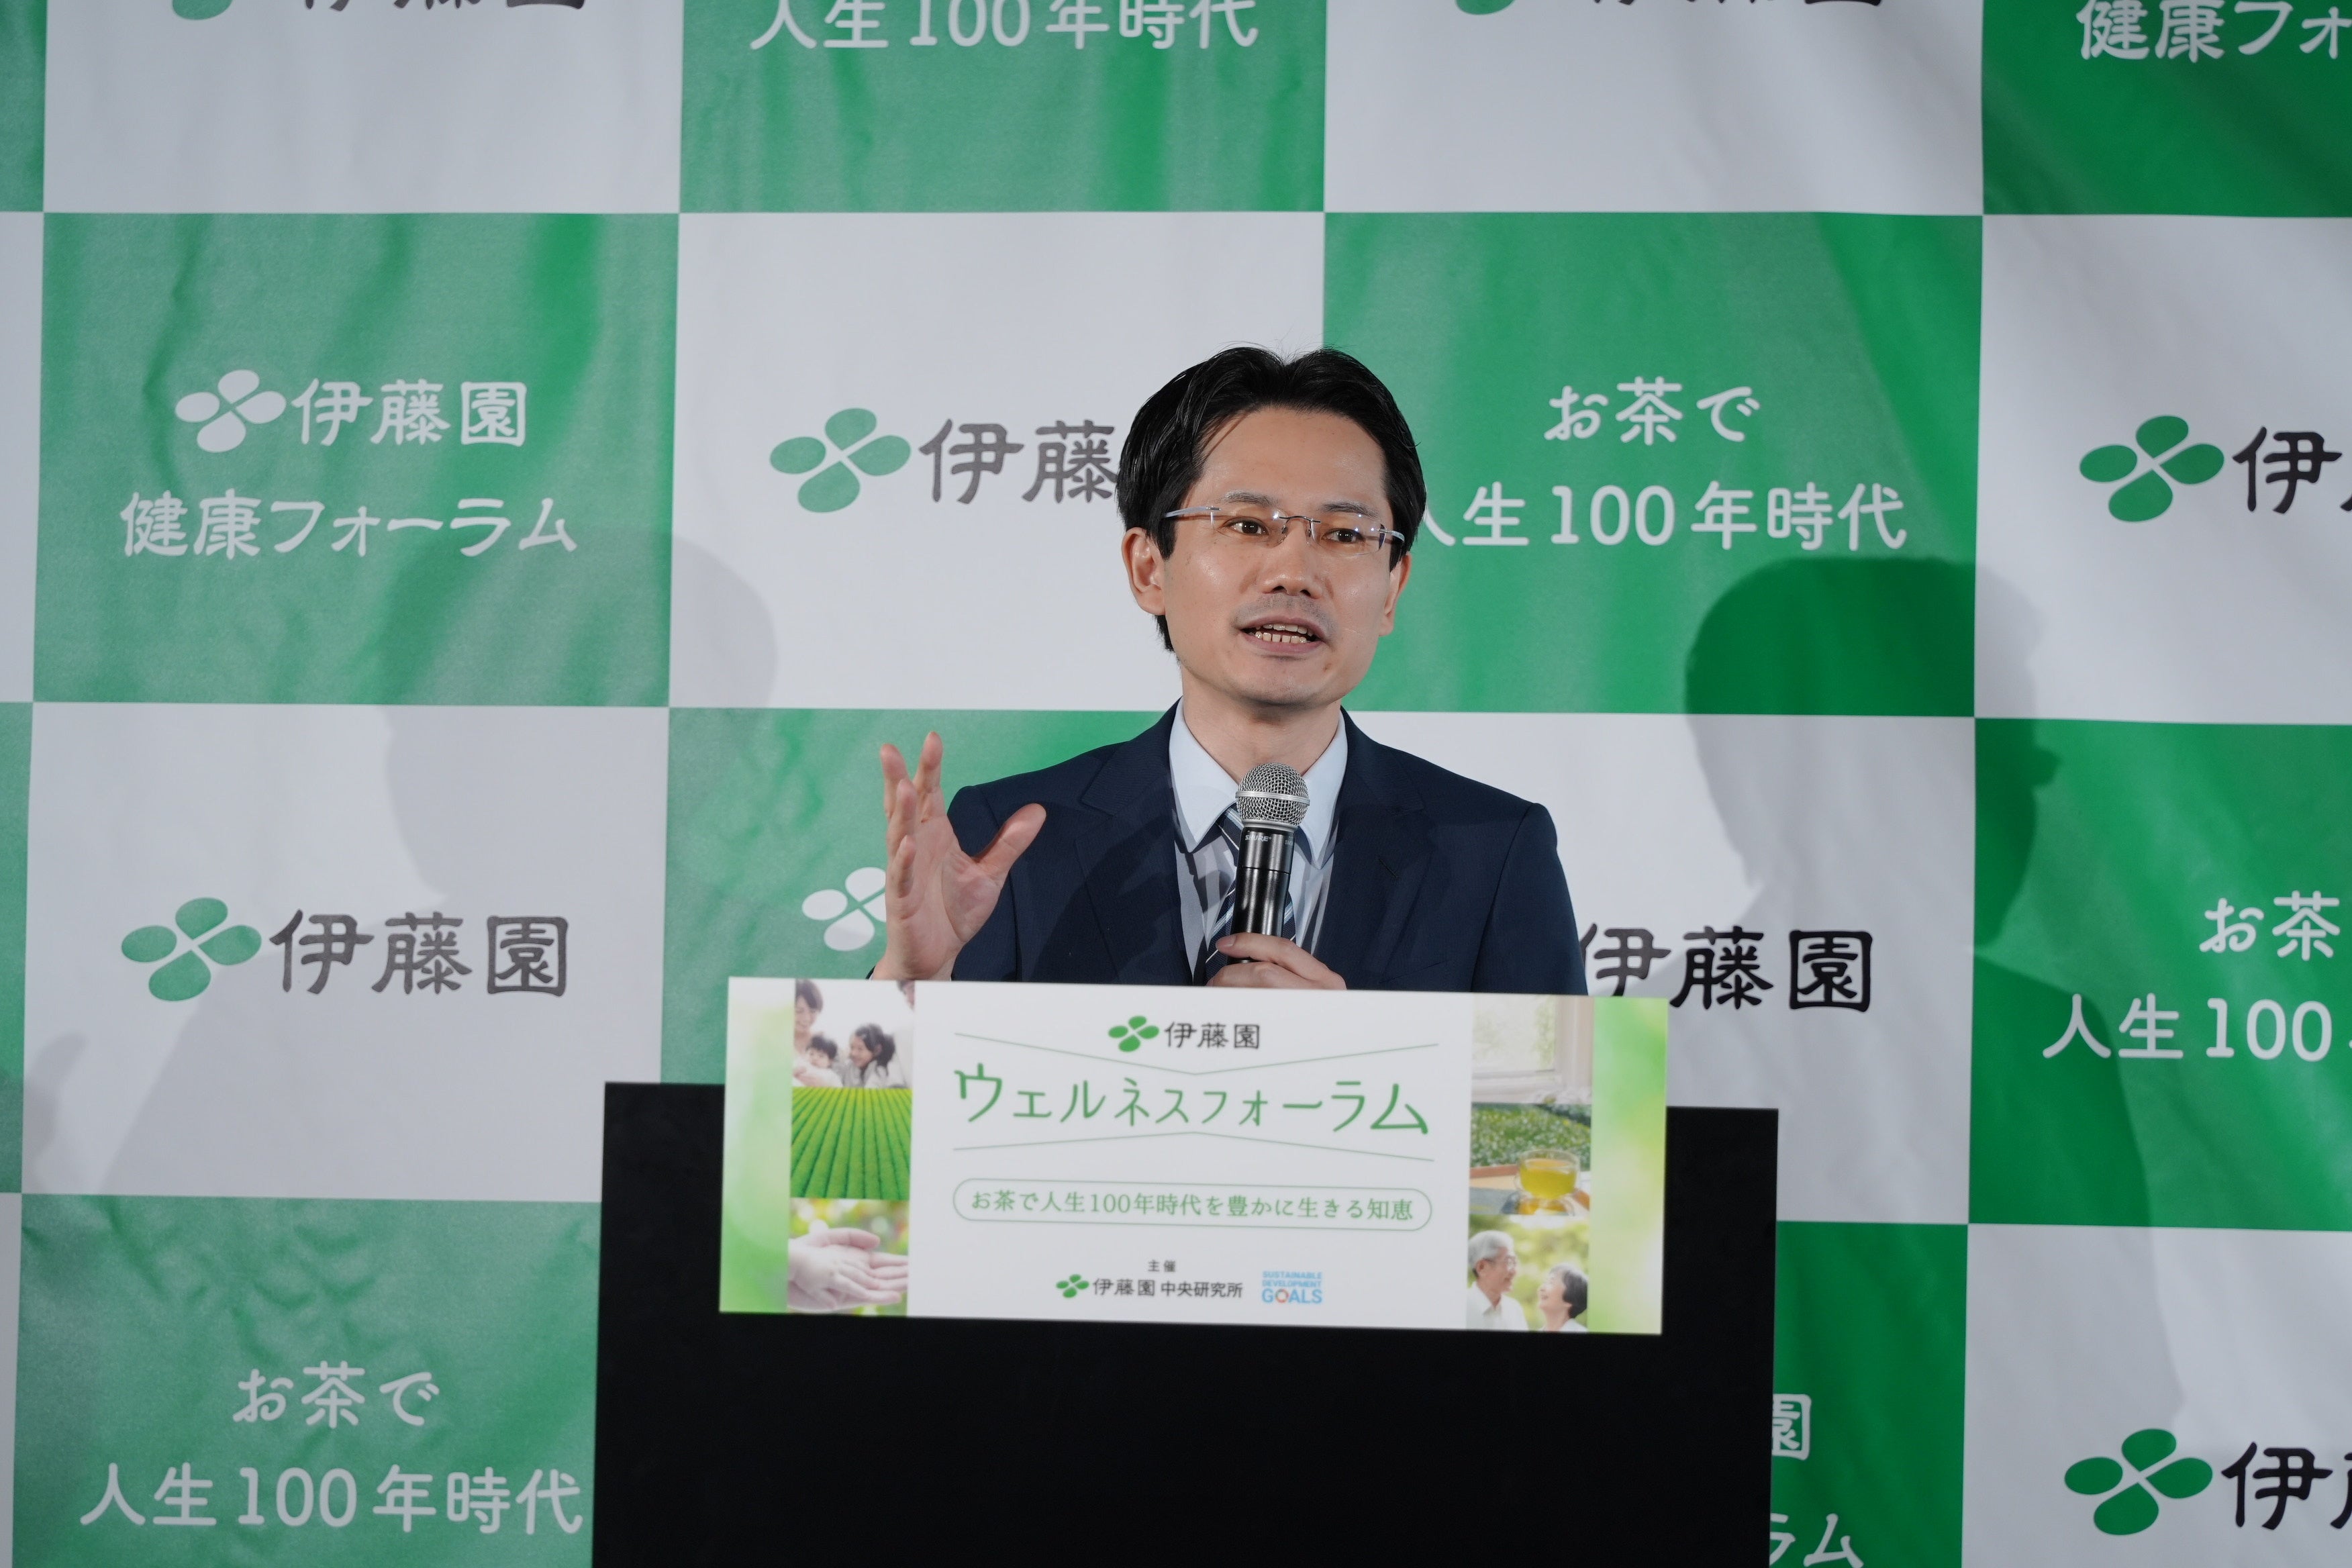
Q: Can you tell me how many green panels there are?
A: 10